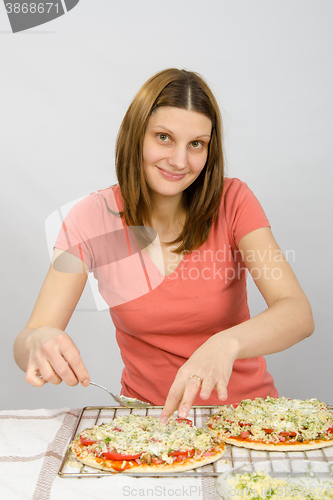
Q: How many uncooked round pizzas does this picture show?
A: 2